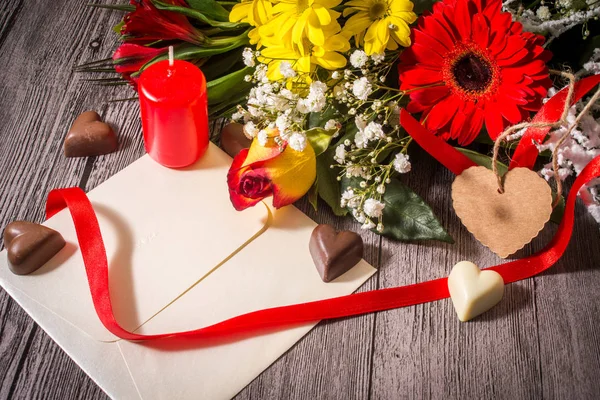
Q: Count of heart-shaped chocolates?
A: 5